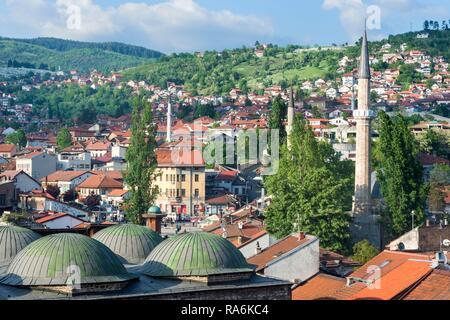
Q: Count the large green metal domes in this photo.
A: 4